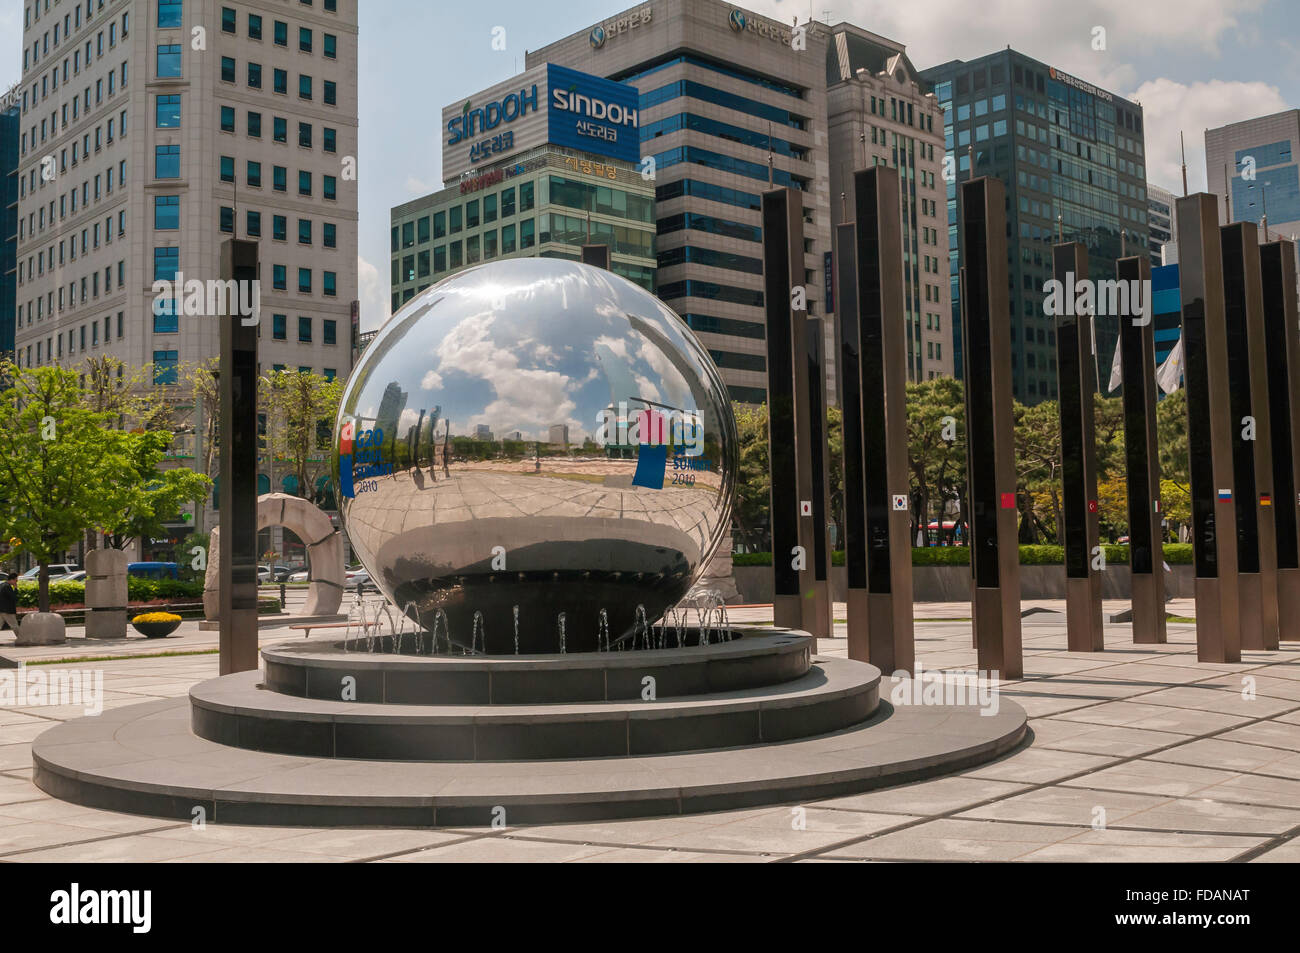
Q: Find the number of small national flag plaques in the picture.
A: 7